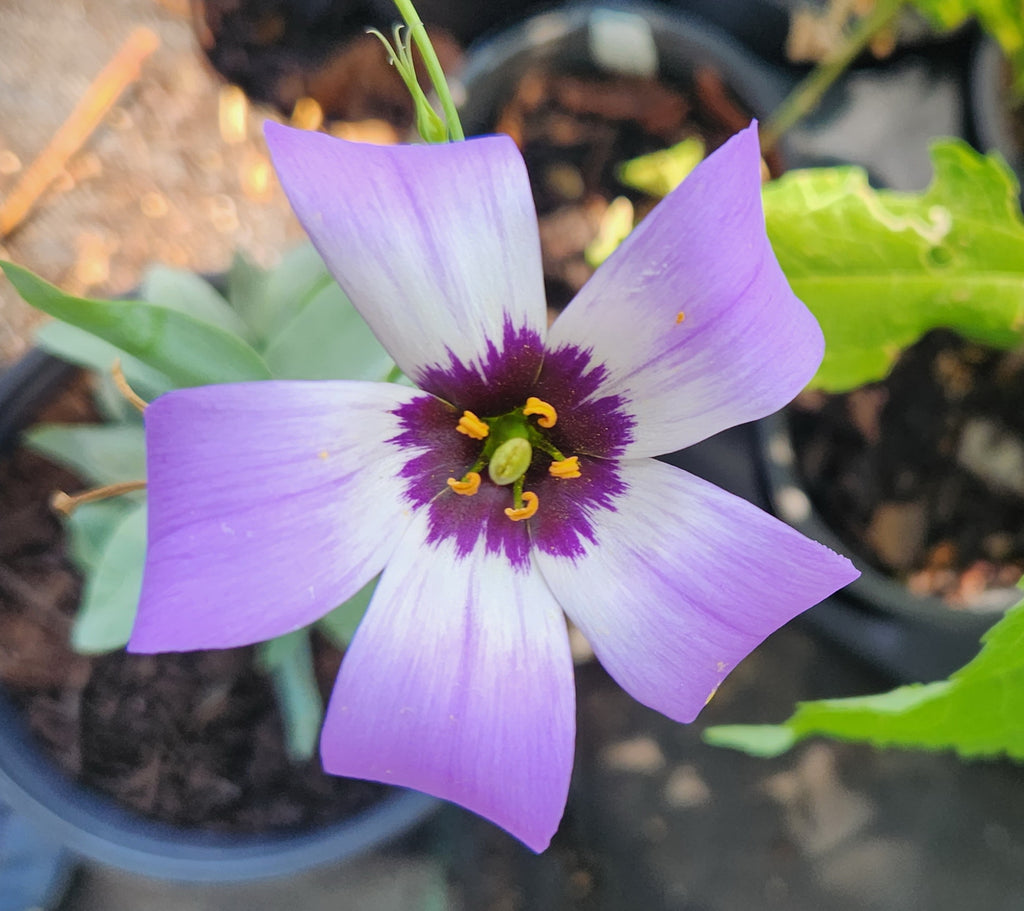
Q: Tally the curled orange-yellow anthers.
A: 5